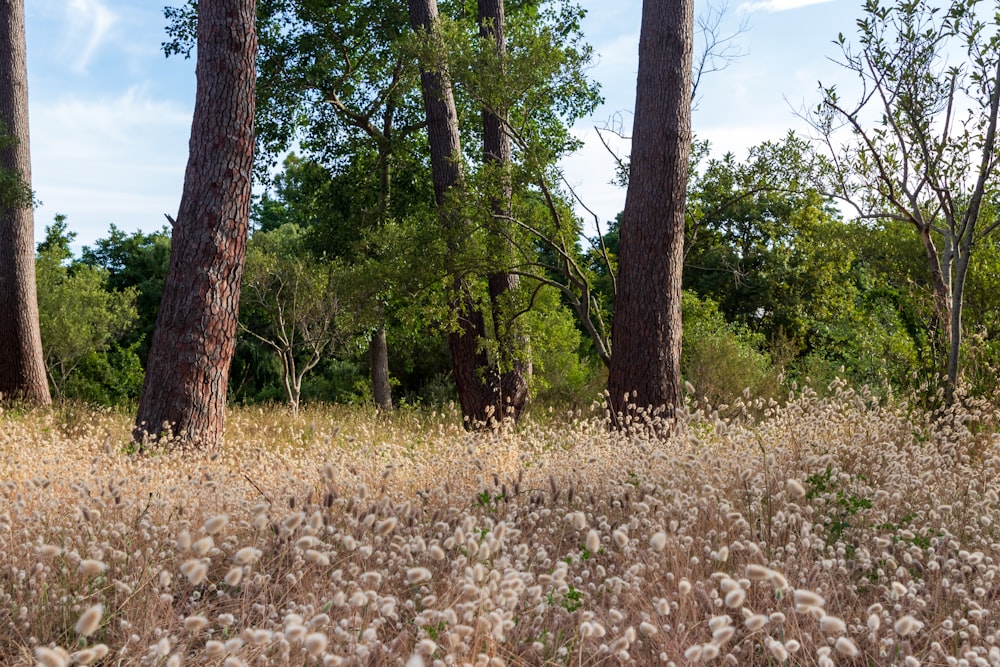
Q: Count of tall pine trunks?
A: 5